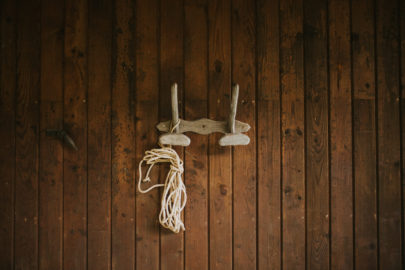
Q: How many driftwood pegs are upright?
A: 2